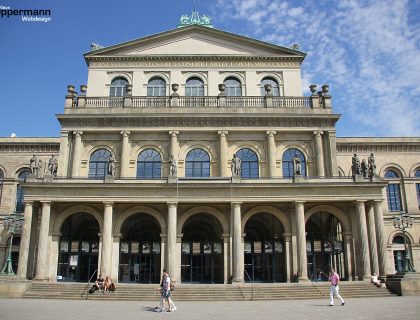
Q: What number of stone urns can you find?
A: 8